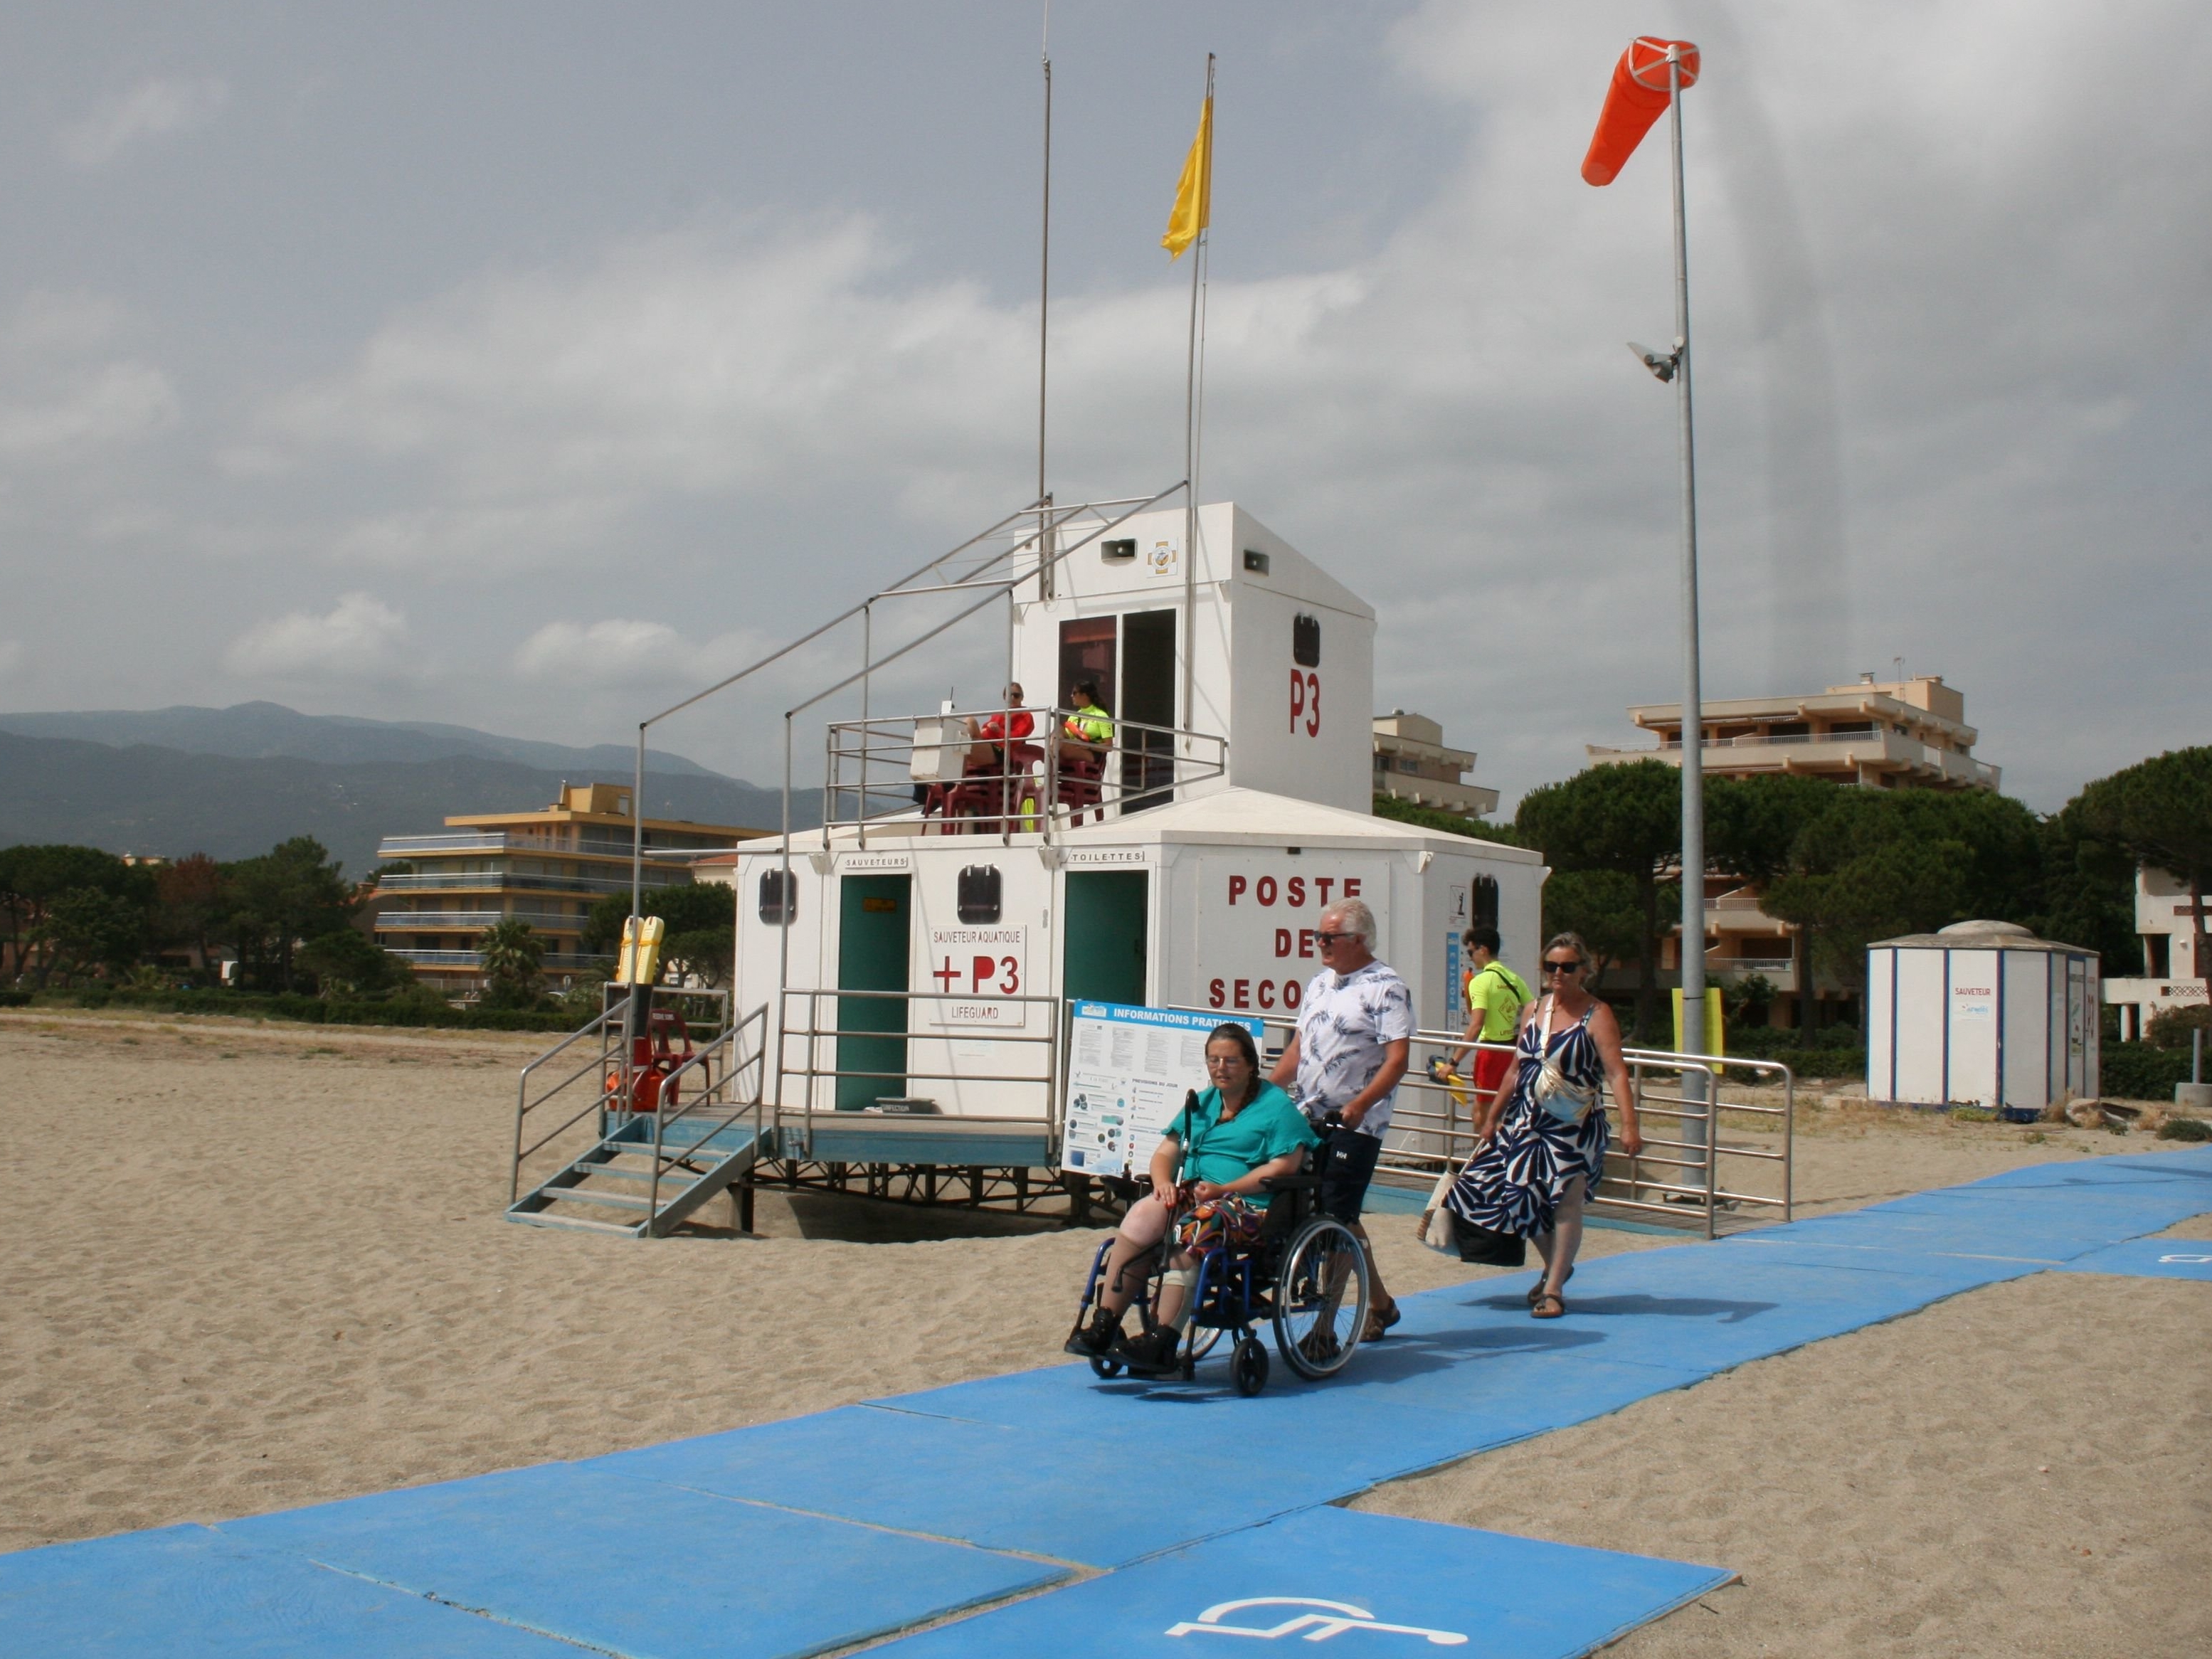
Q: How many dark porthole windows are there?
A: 4